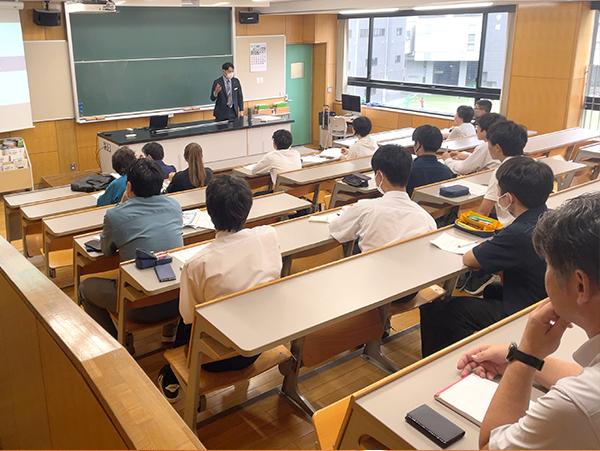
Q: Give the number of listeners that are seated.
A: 15